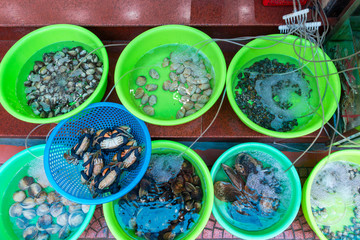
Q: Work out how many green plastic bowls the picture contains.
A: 7